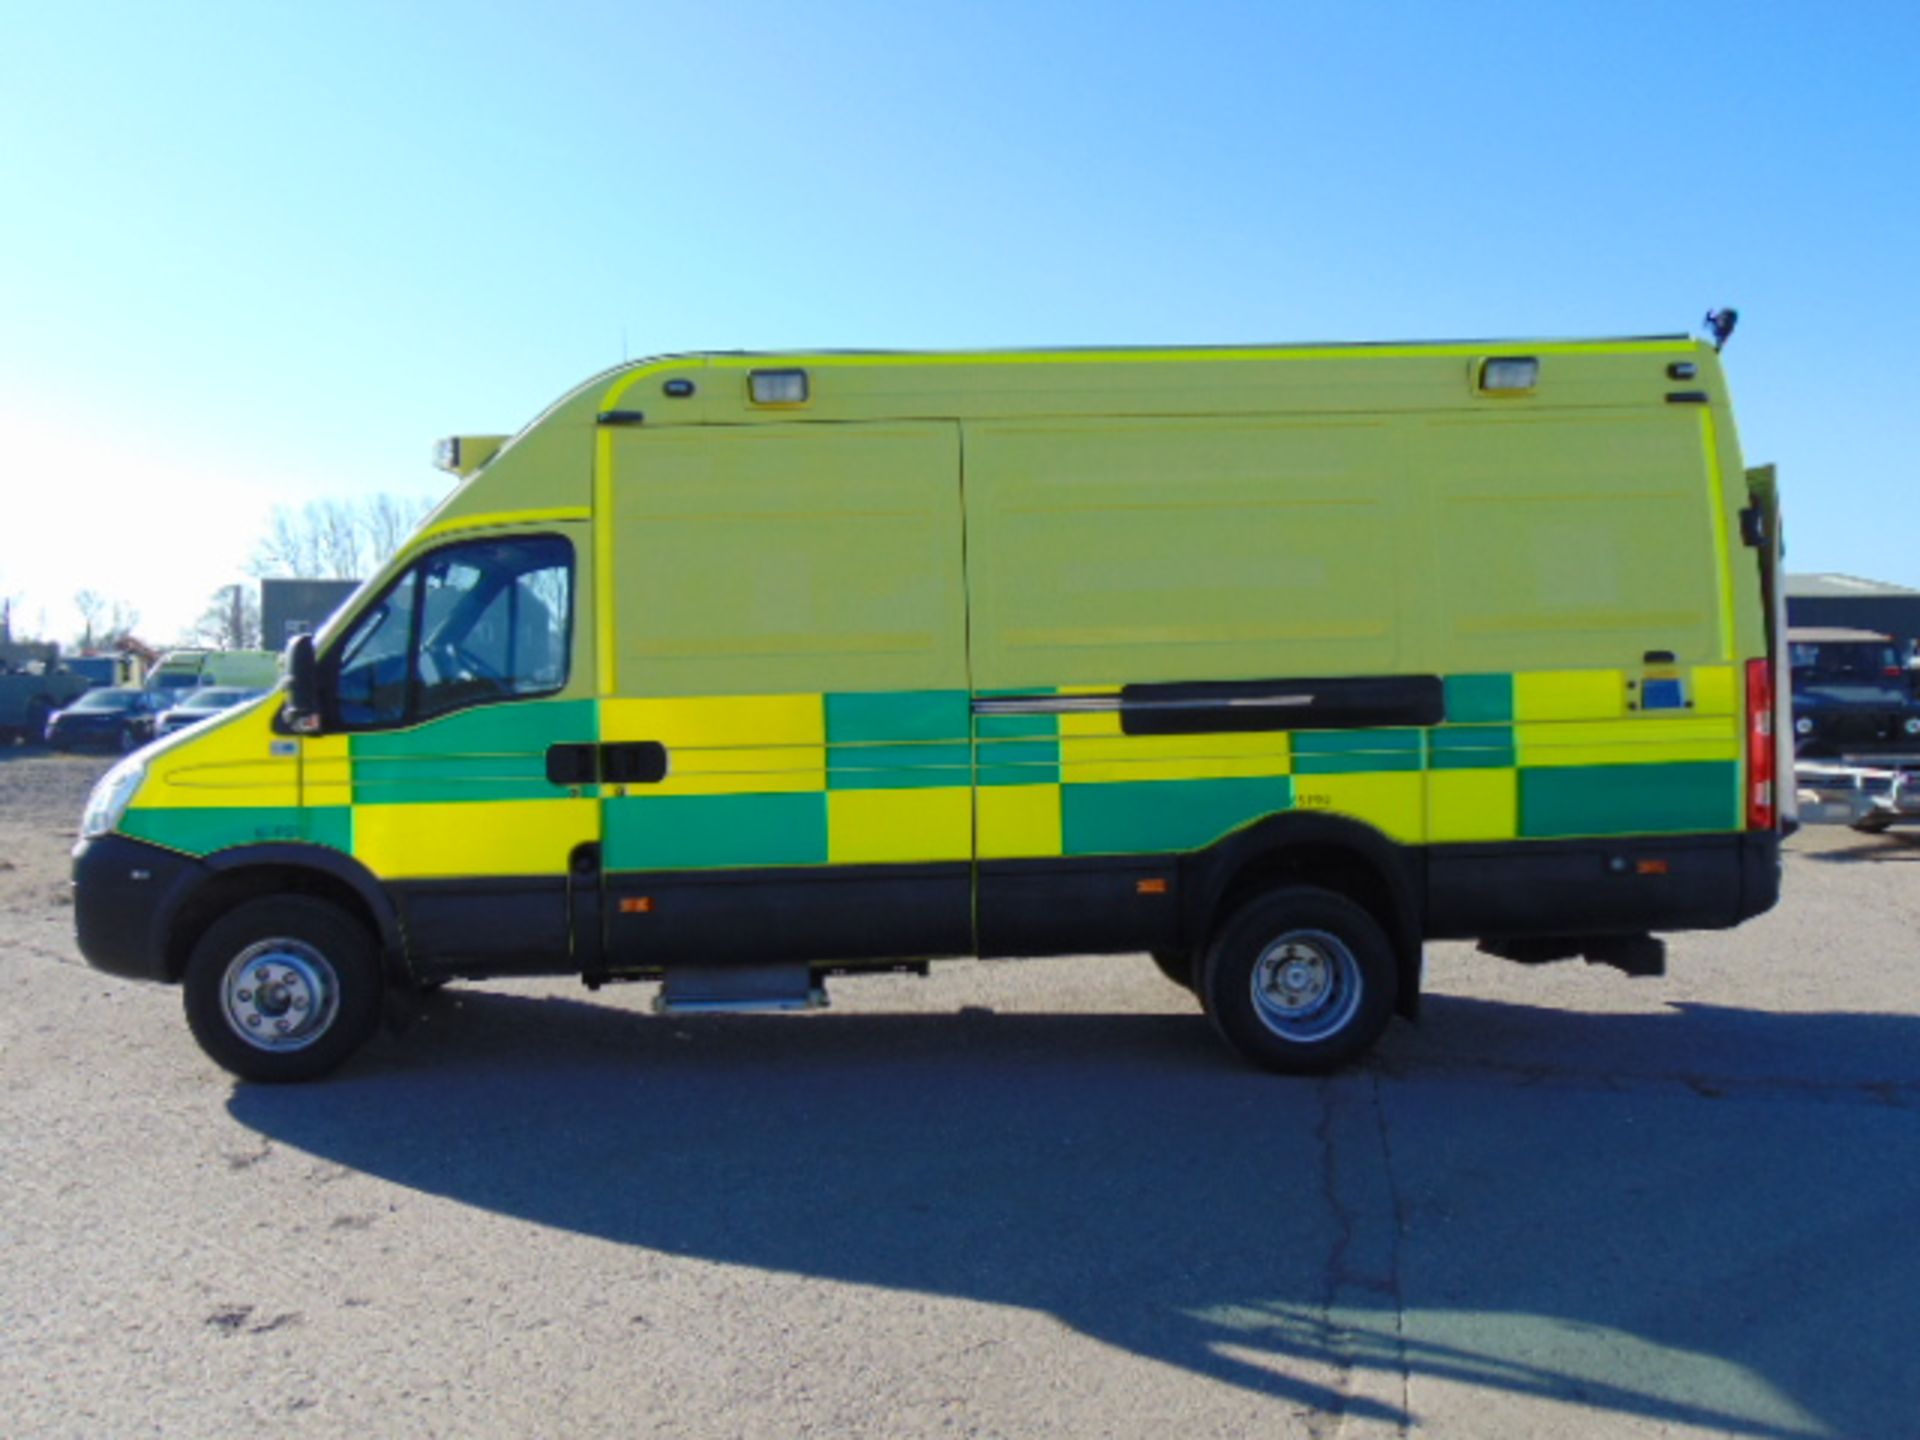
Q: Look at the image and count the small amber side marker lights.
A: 3